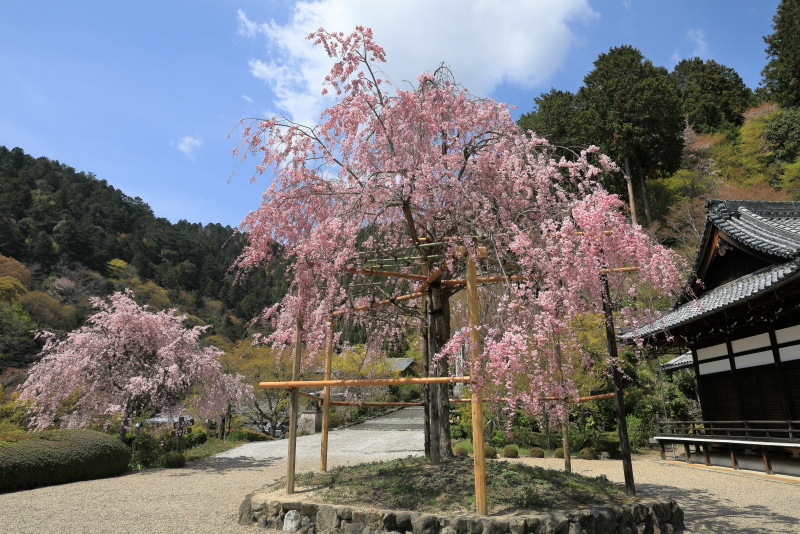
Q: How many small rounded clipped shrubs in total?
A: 6